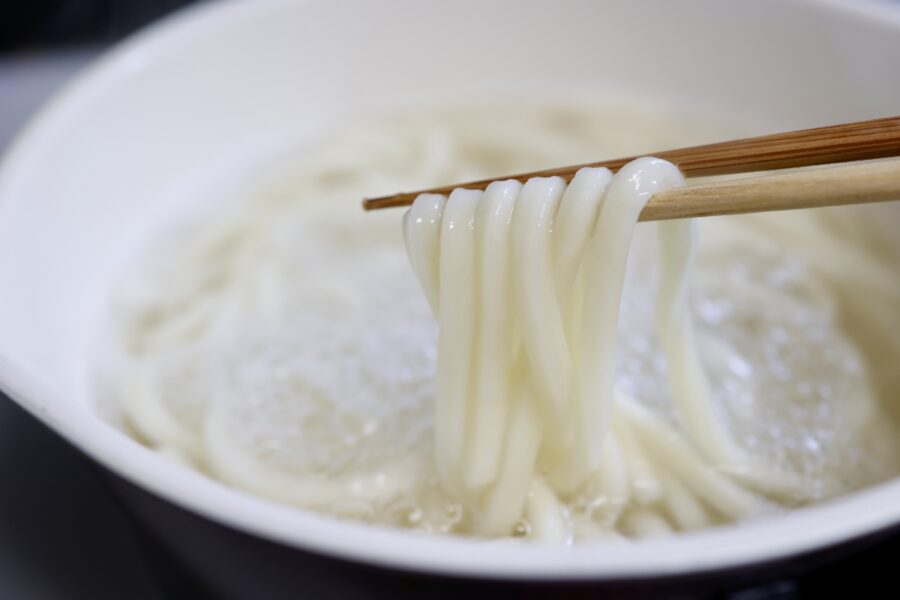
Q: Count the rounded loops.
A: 6